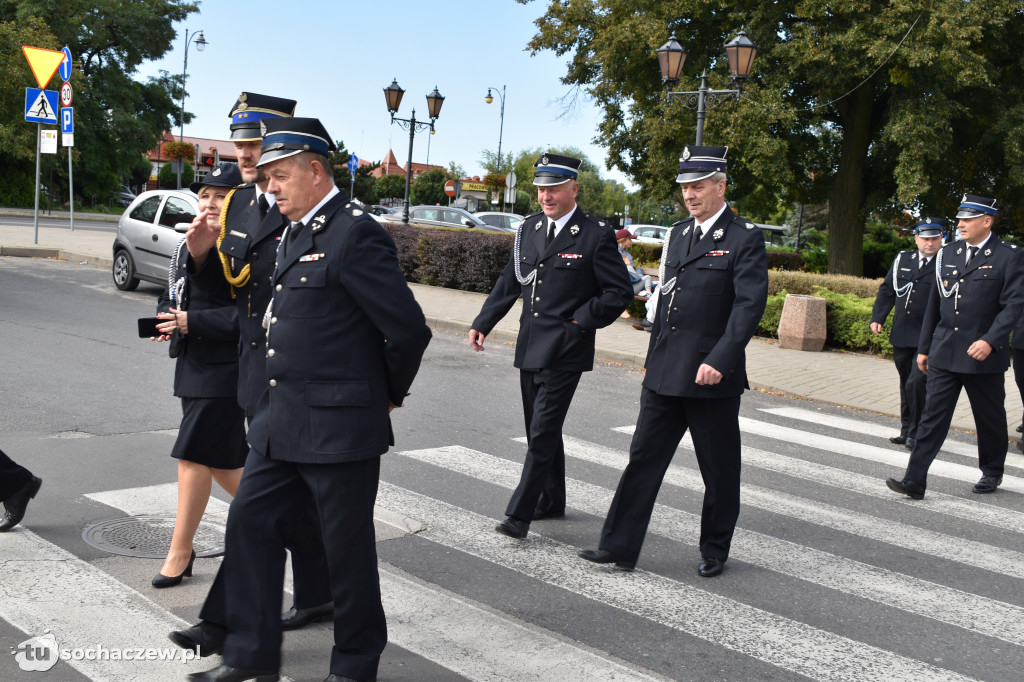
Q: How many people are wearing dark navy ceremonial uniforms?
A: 7